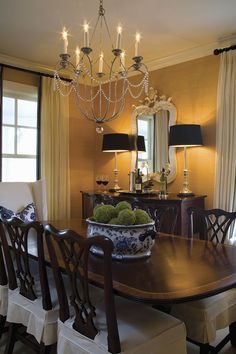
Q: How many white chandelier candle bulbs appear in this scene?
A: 7